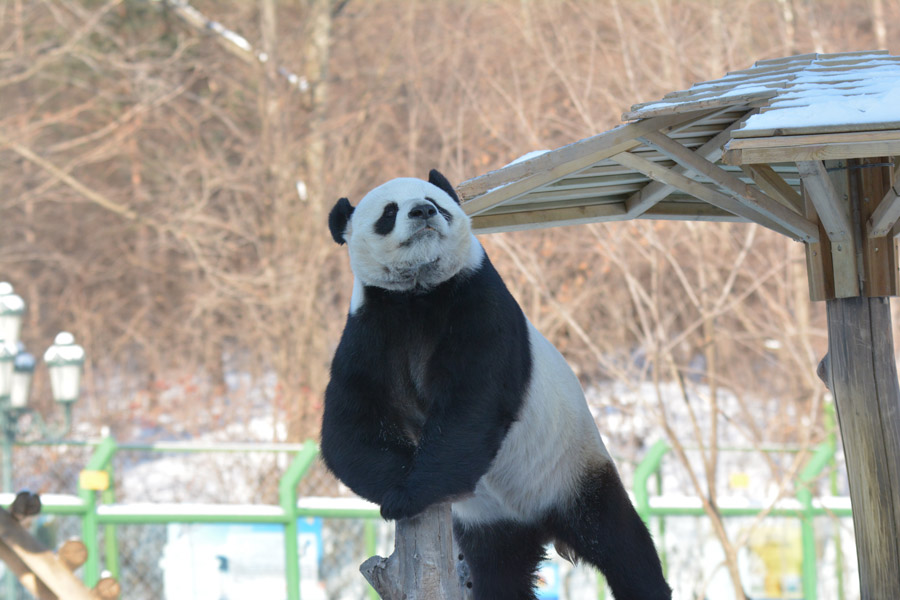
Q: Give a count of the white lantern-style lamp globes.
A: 4